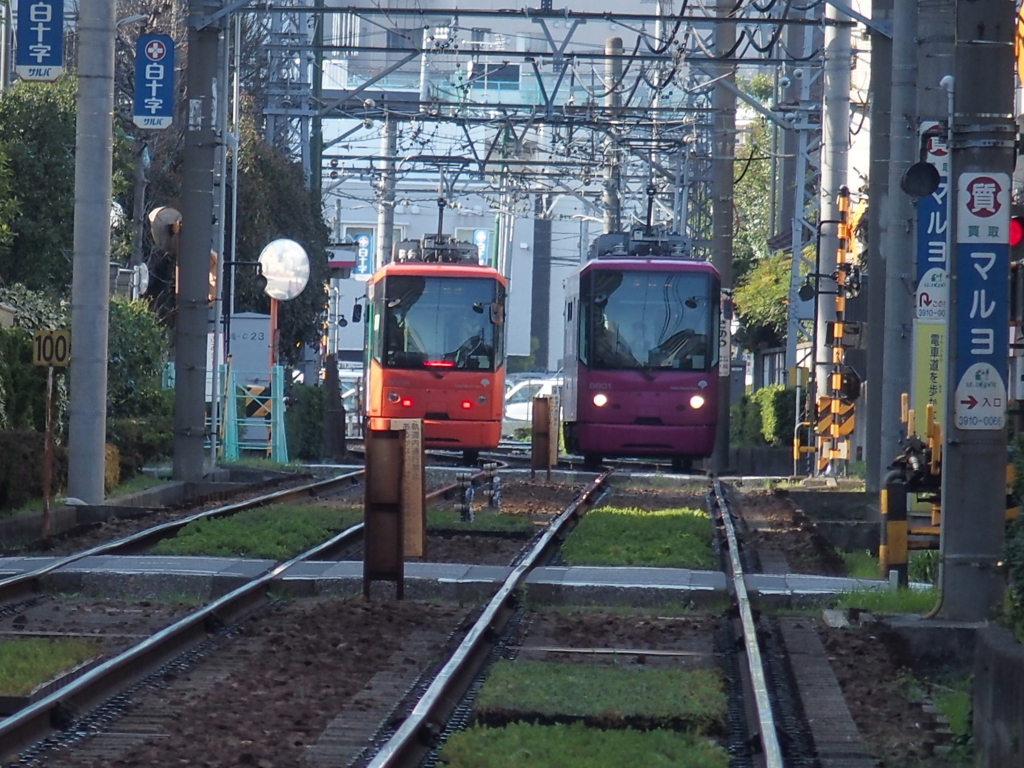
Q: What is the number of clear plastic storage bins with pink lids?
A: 0